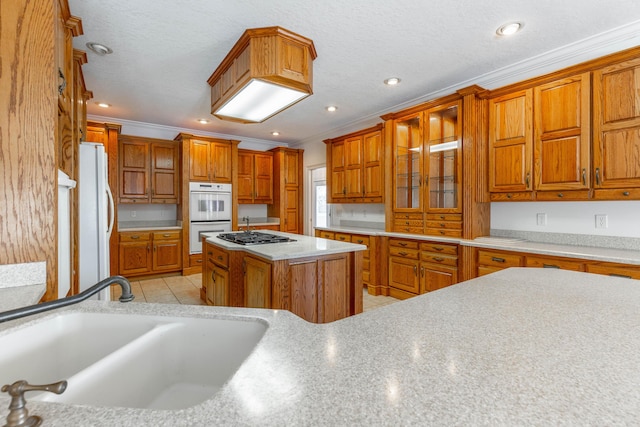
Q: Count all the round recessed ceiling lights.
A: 7